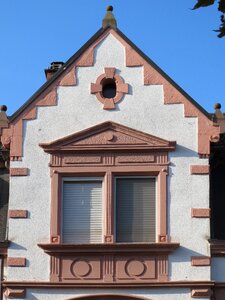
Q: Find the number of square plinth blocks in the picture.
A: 3